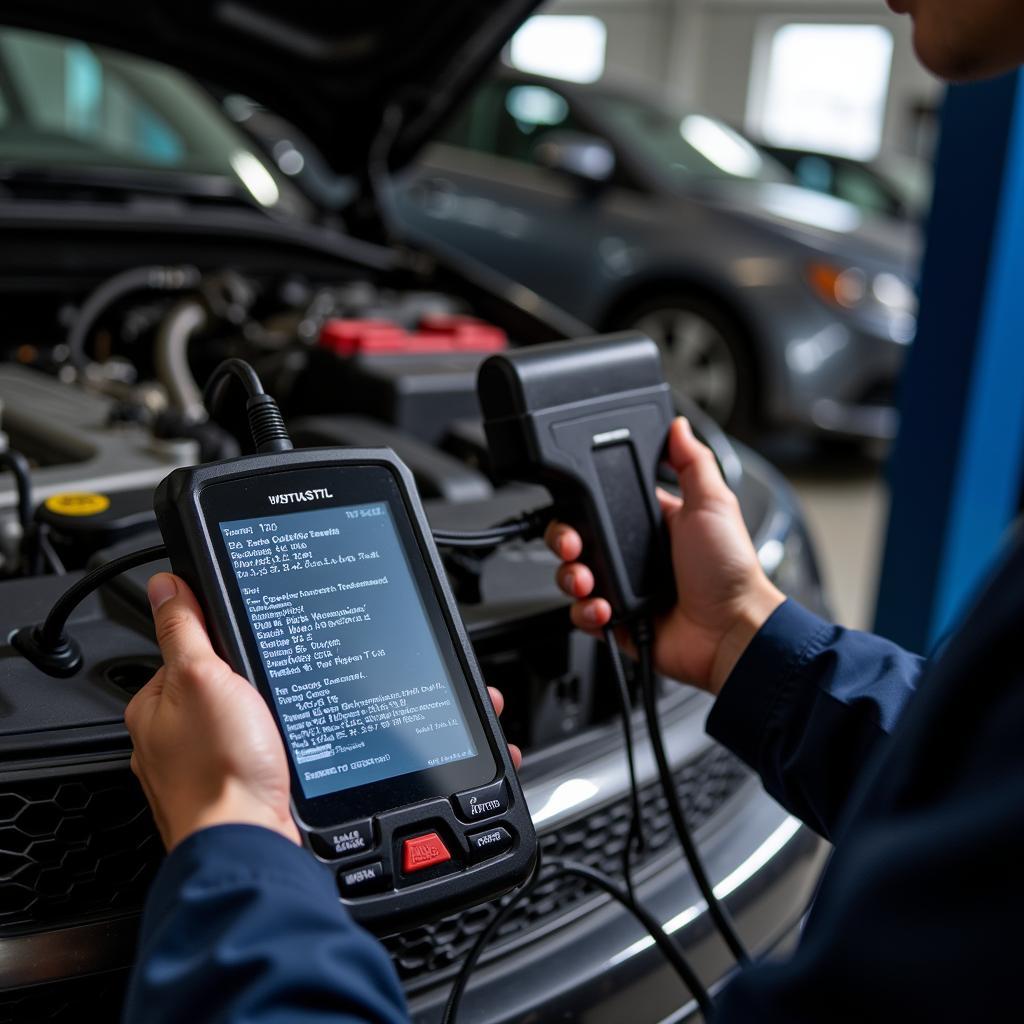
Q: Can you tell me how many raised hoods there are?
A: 1